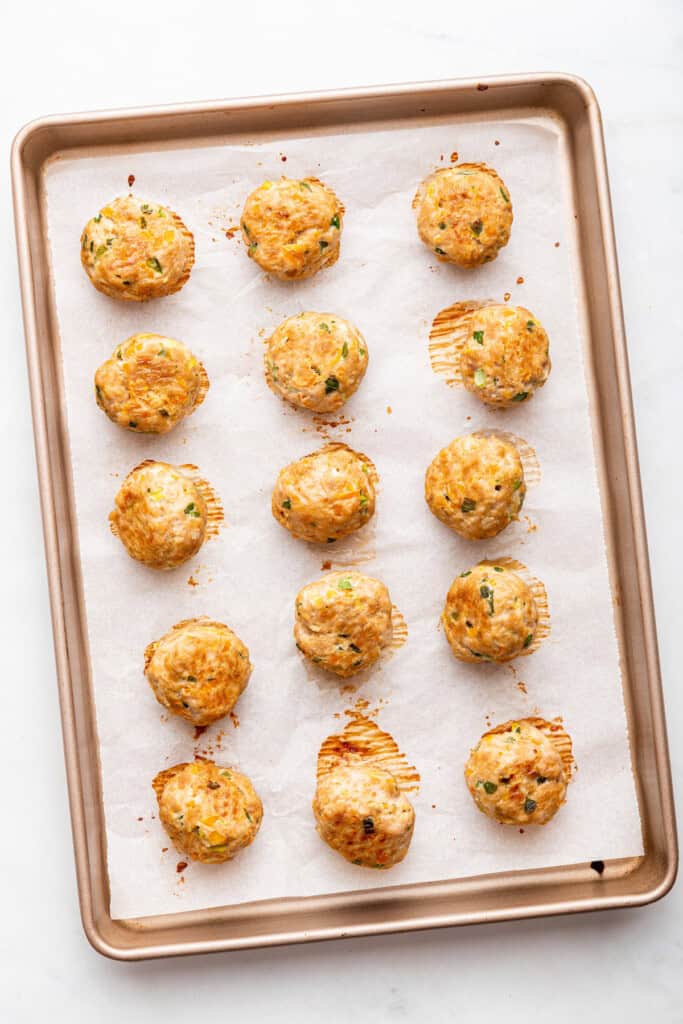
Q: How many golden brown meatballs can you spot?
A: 15